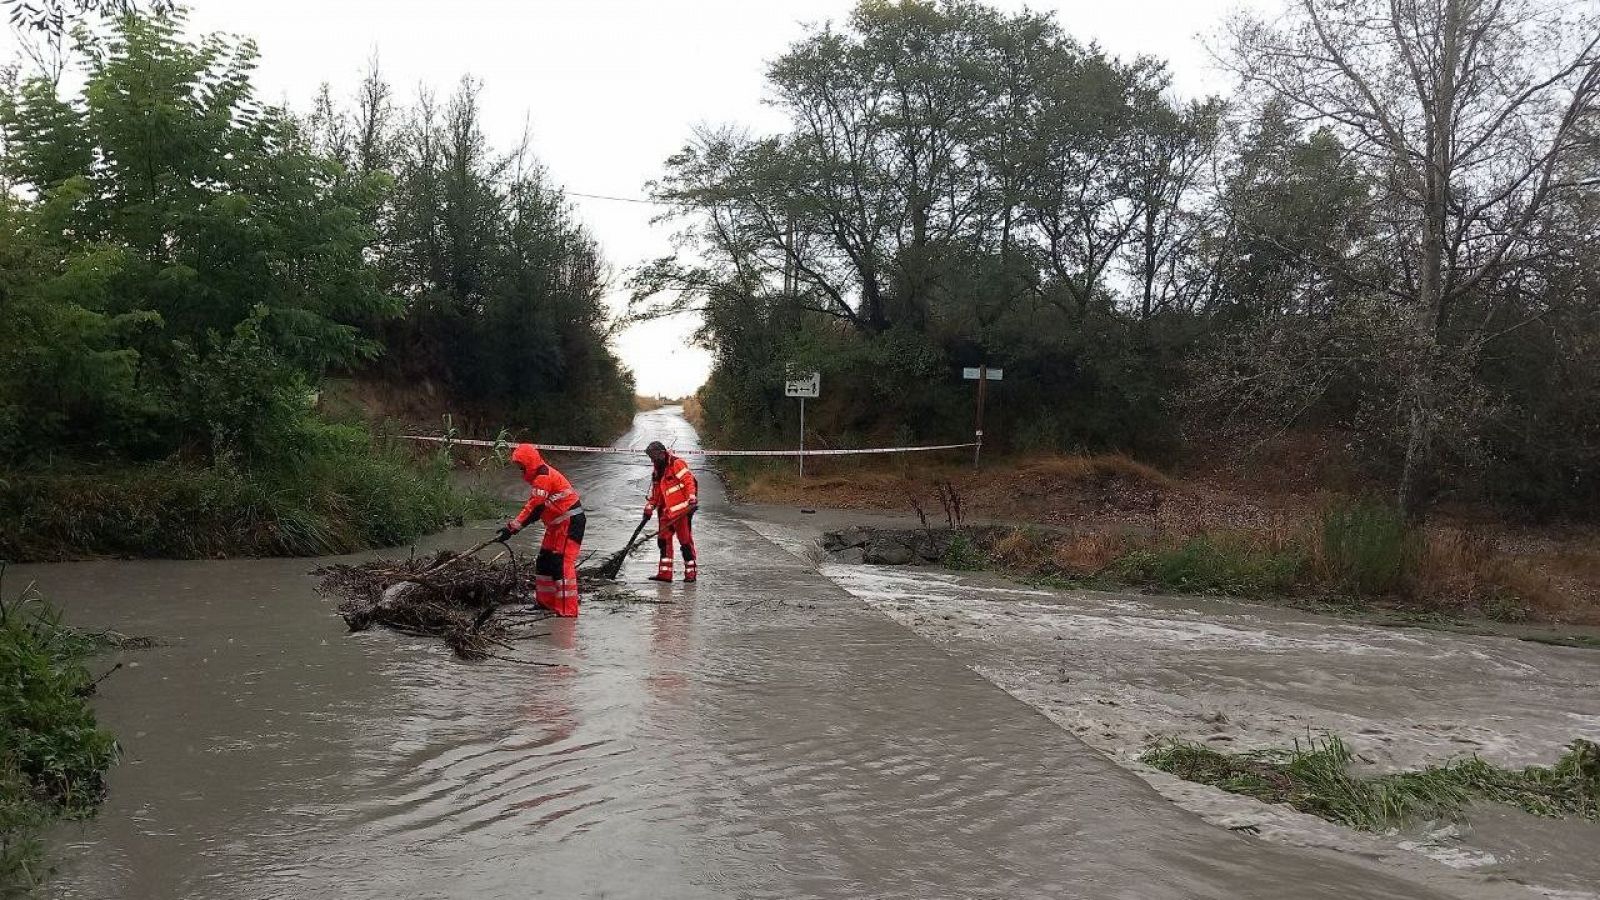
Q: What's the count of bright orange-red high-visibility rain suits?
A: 2